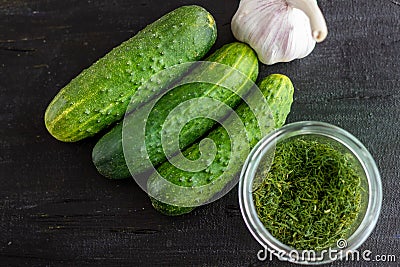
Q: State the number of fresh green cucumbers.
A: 3